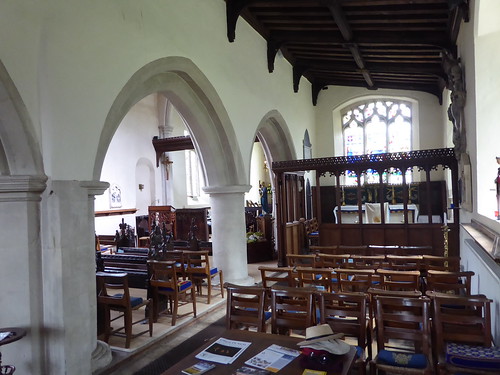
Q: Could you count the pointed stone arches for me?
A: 3